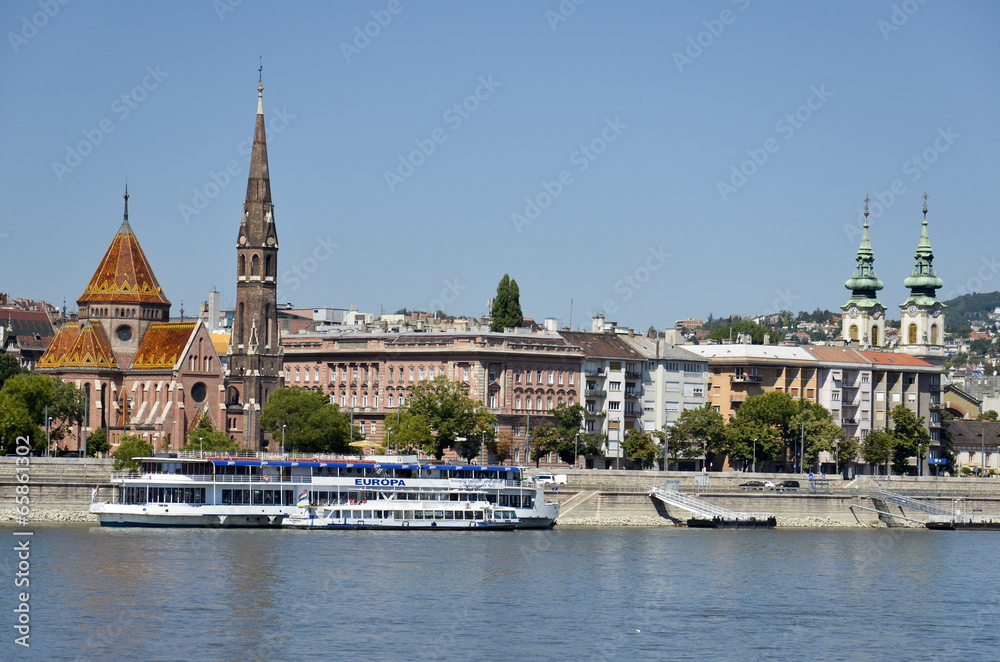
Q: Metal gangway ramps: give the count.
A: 2